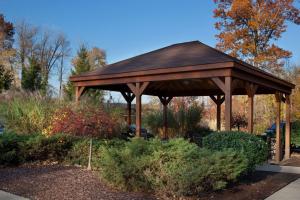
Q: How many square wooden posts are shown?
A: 9